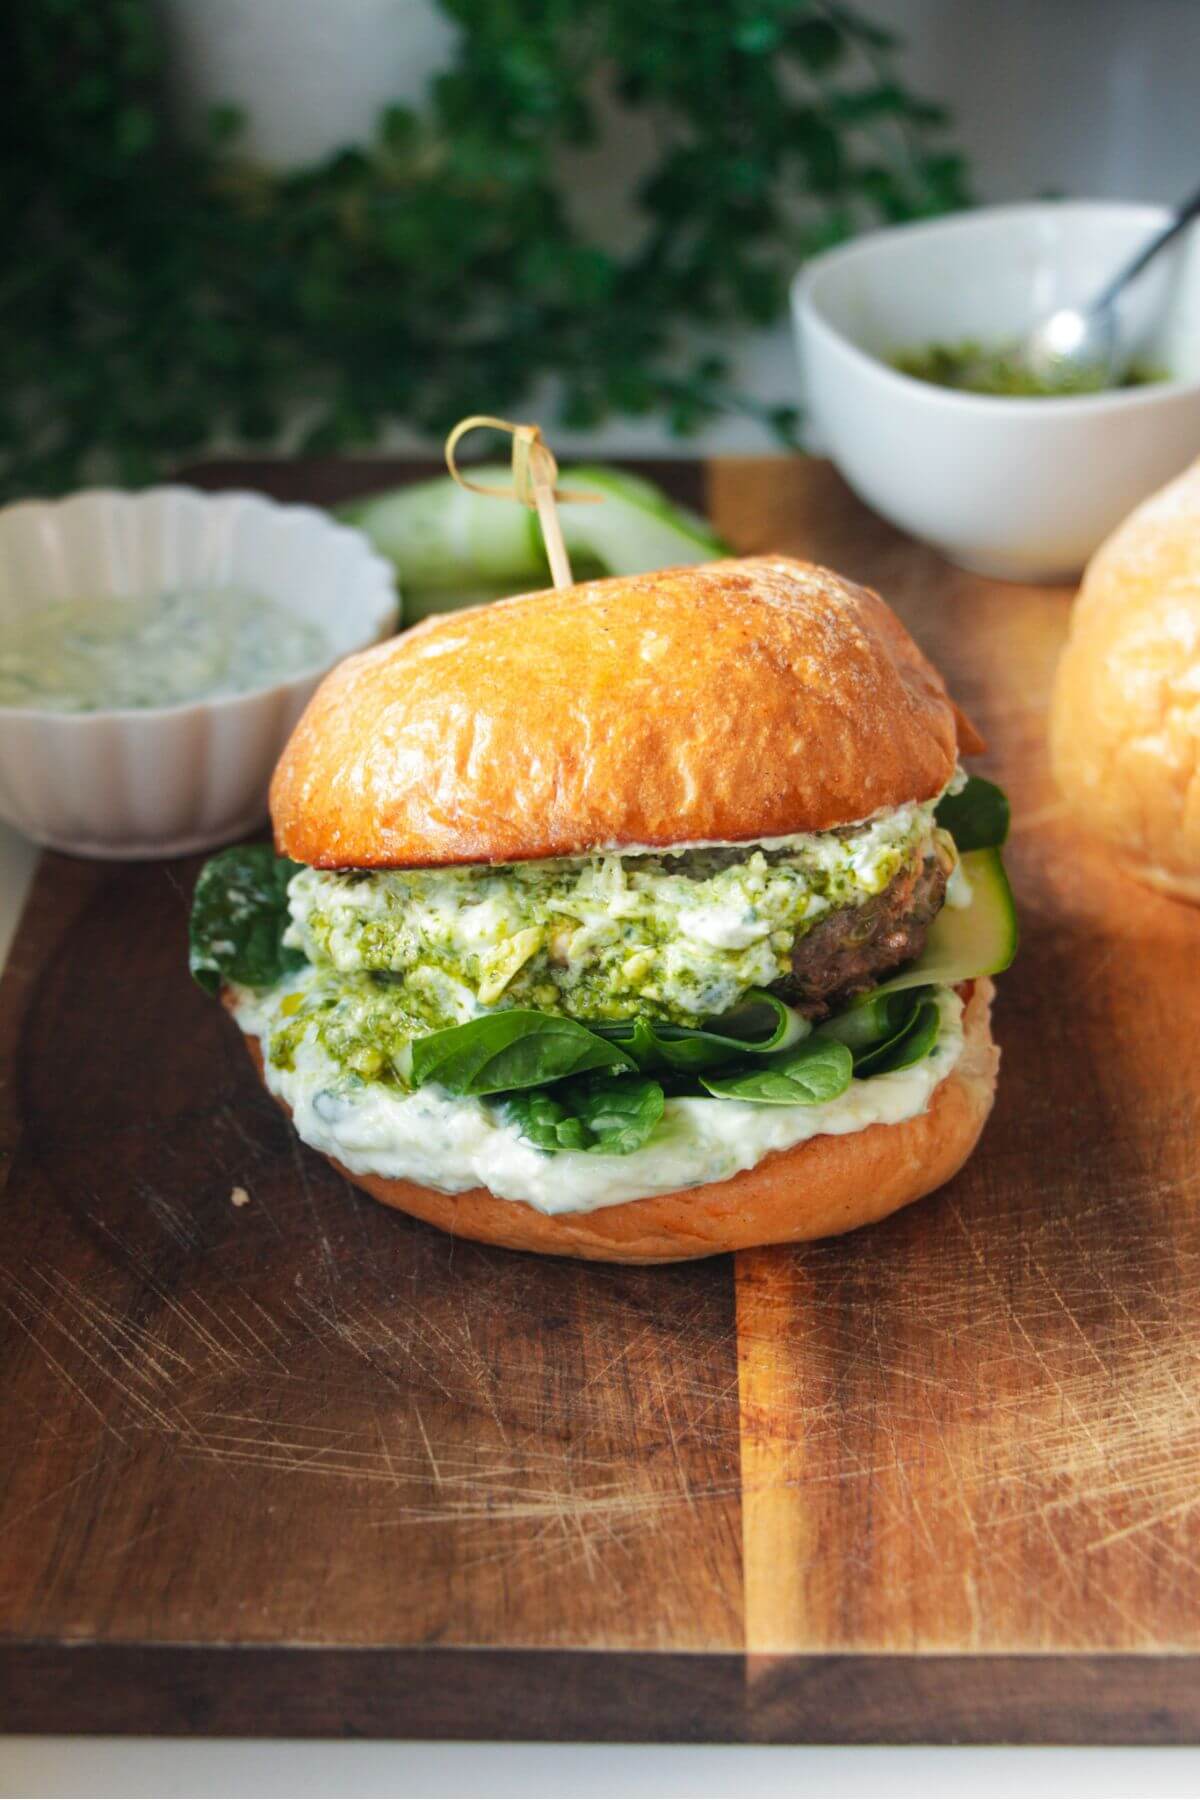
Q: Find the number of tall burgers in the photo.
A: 1